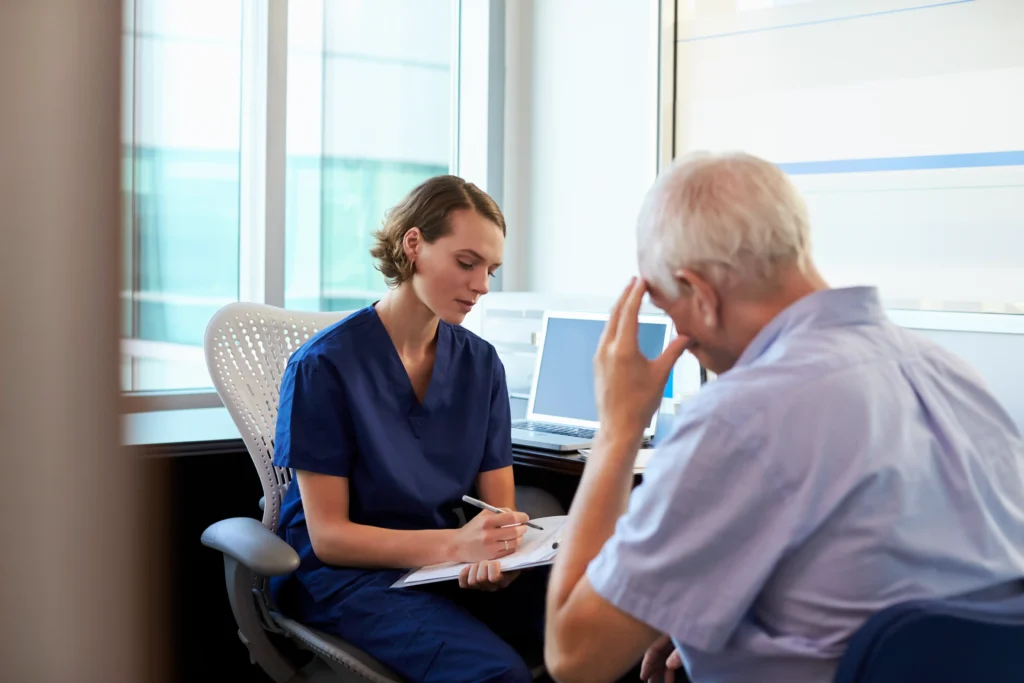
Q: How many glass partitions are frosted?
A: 1